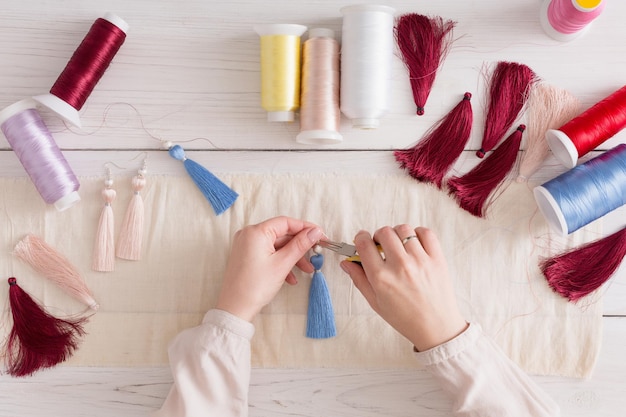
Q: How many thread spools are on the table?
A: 8